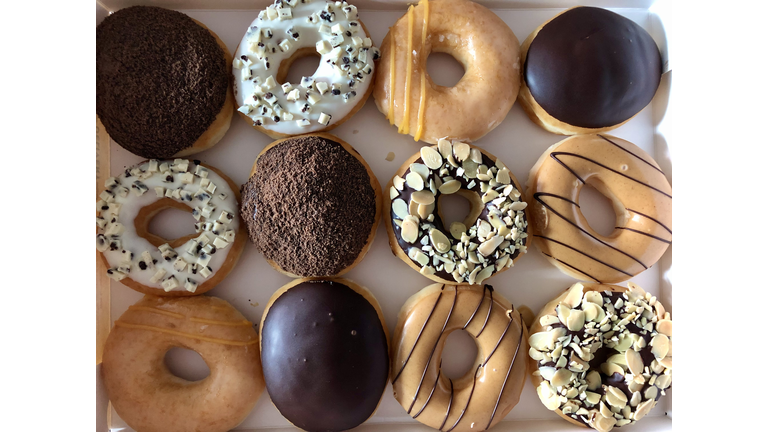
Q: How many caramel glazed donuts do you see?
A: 2